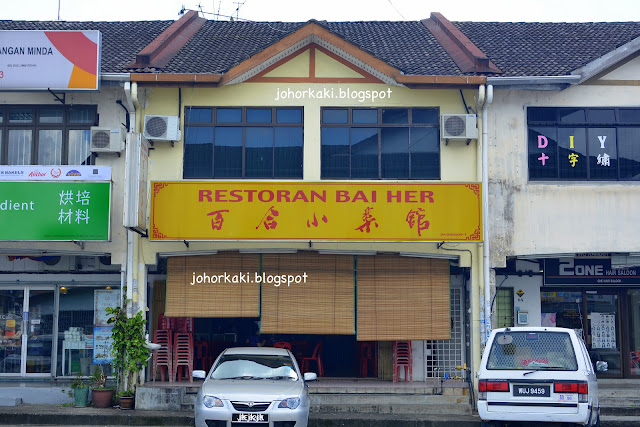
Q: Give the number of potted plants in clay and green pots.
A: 3